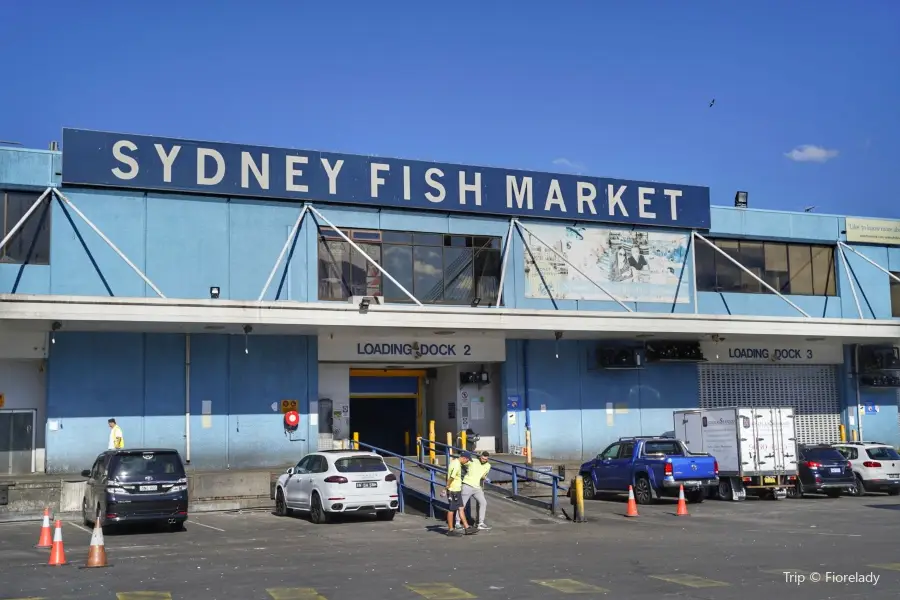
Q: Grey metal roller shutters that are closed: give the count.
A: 1